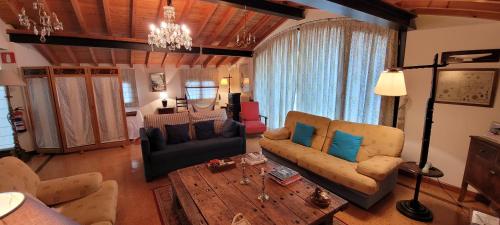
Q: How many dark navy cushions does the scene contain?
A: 4